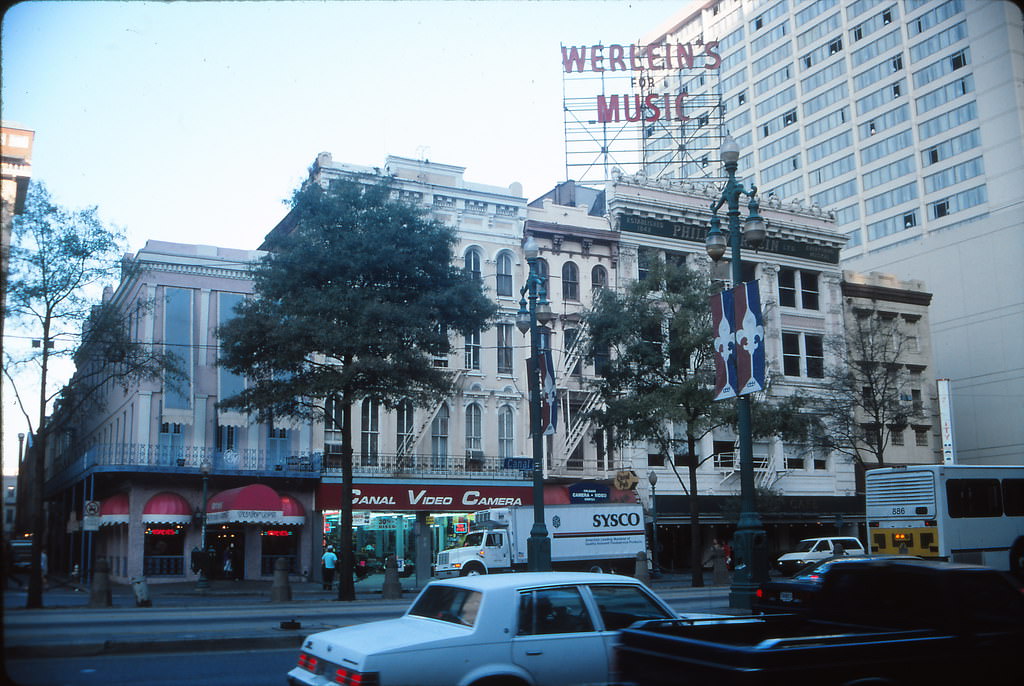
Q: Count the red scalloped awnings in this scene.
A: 4